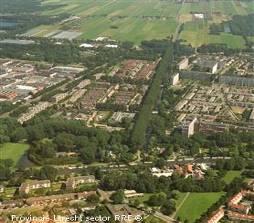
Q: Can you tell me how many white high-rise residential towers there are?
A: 4